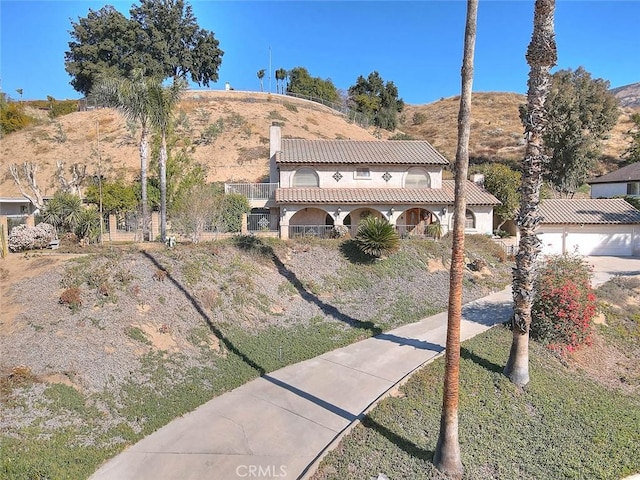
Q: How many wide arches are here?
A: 3